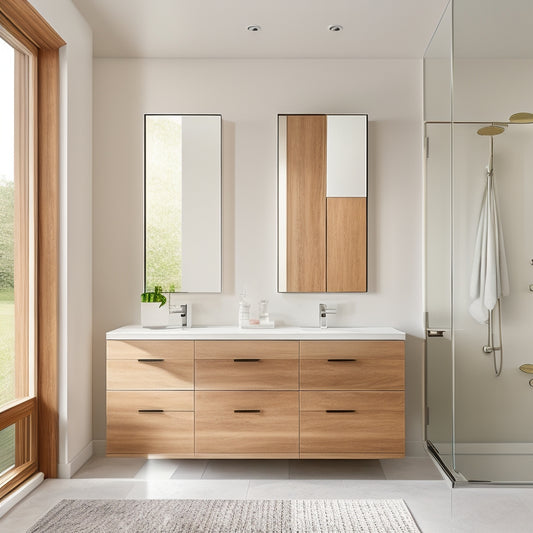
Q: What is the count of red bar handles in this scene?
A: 0